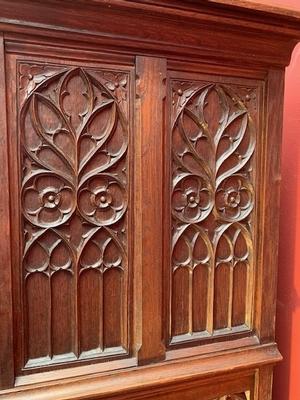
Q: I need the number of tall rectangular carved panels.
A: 2